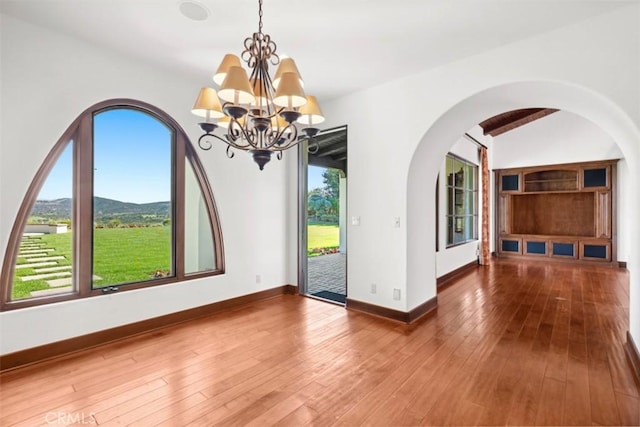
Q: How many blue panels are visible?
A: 6